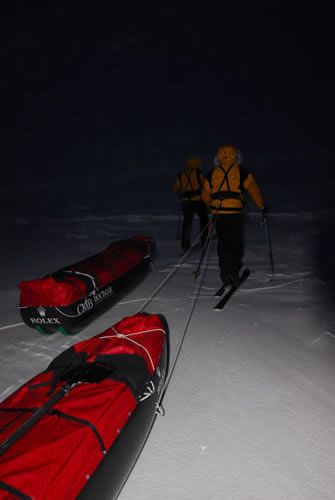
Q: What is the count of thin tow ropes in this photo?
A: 2